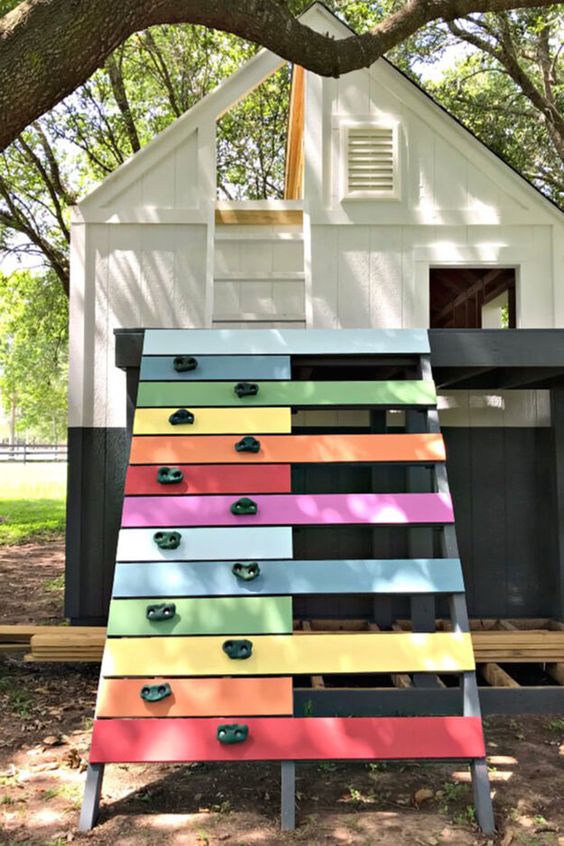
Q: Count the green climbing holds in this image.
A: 12